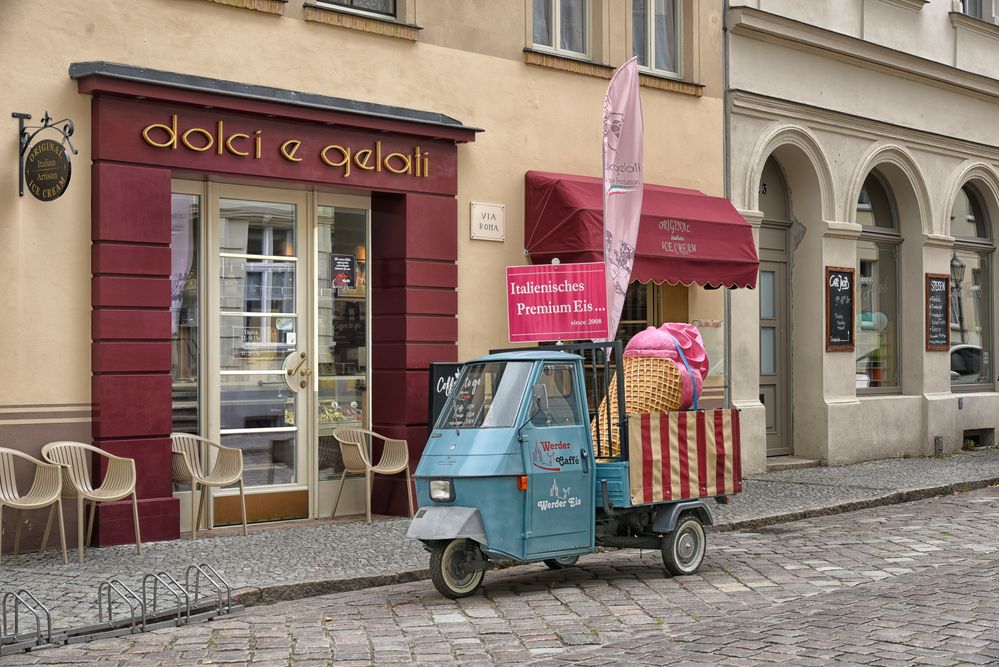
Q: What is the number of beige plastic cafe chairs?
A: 4